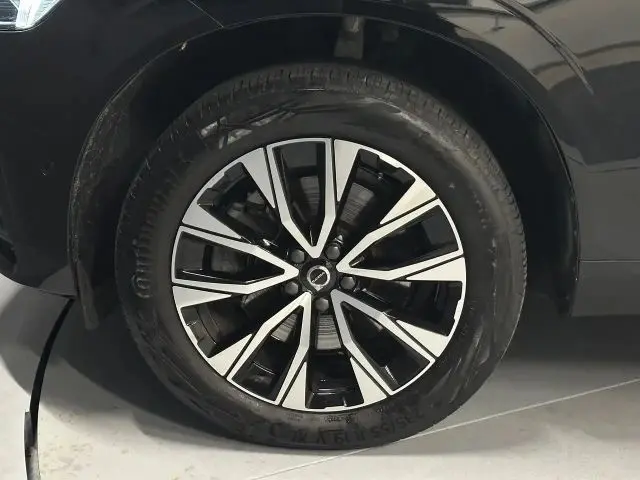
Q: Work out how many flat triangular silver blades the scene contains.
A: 10